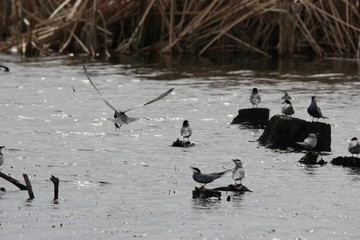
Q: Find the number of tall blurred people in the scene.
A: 0